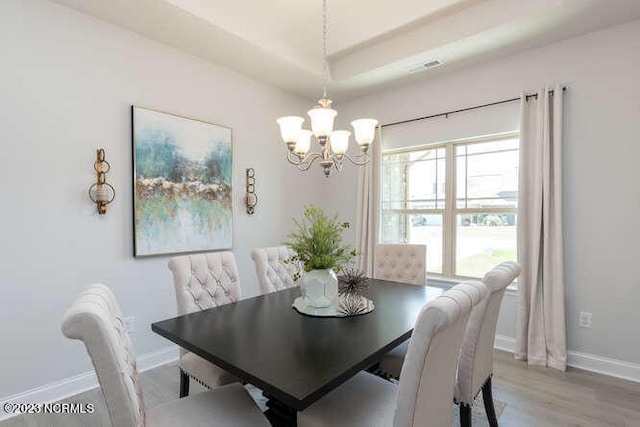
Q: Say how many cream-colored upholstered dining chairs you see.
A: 6